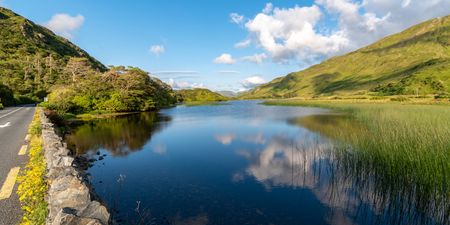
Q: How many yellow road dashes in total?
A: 3